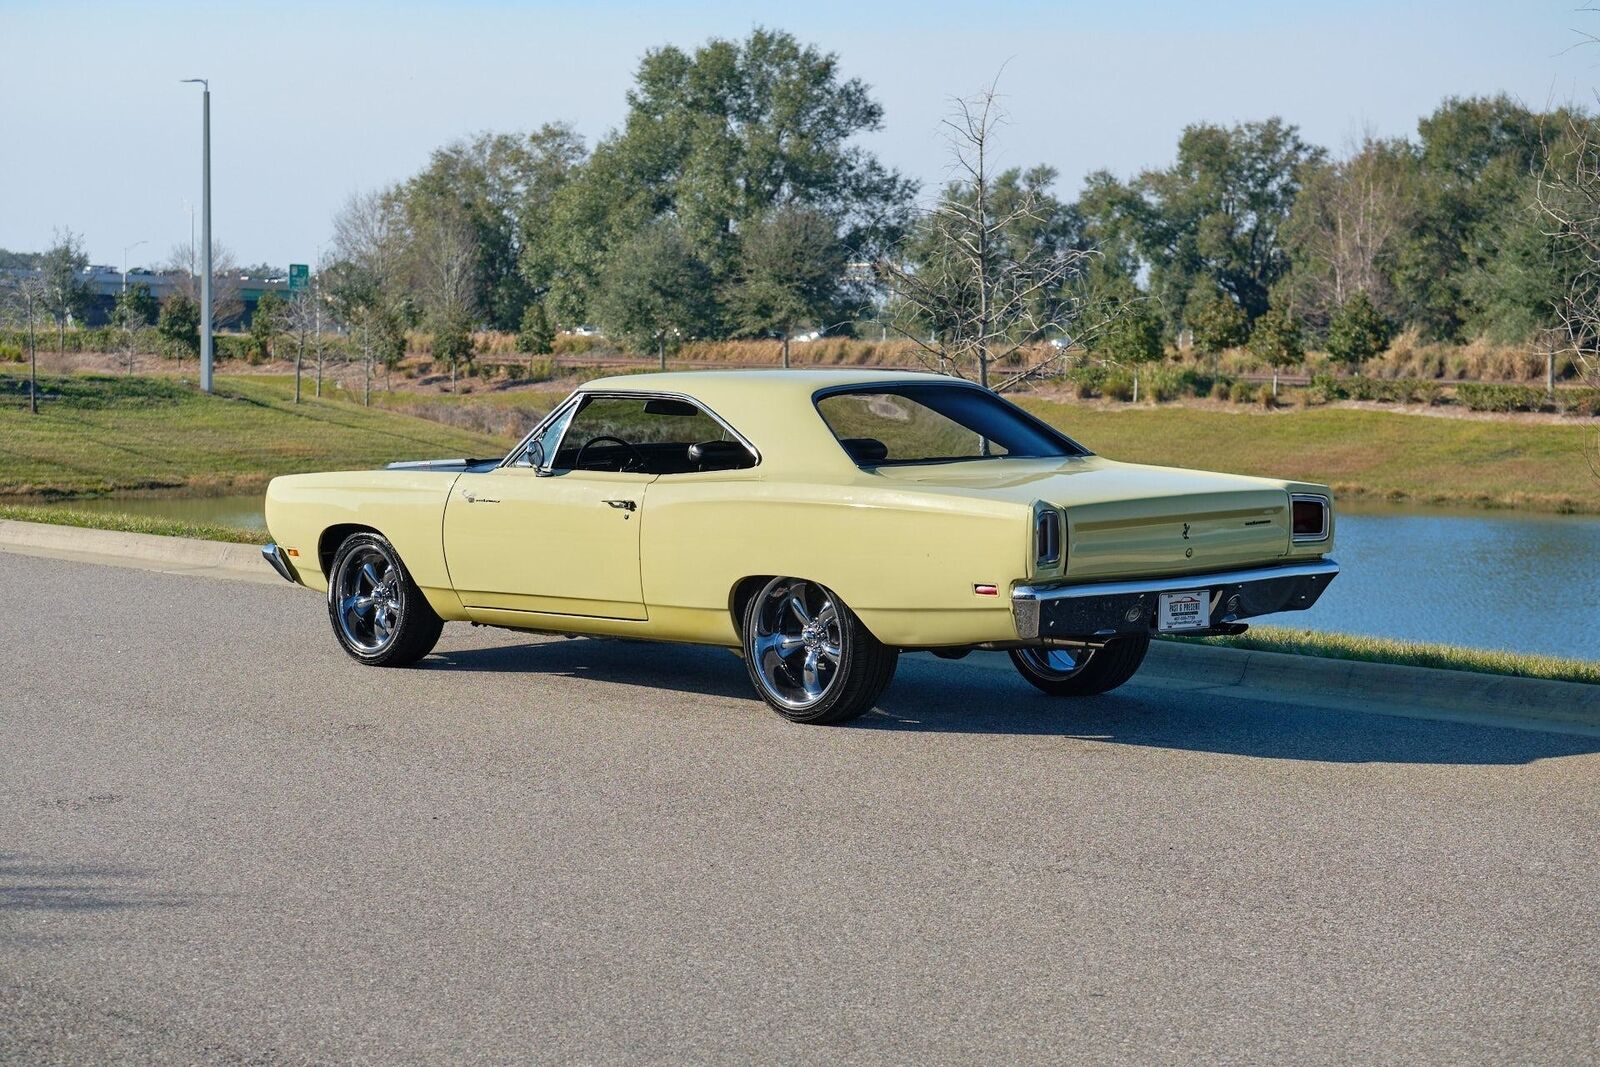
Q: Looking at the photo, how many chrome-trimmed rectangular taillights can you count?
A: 2